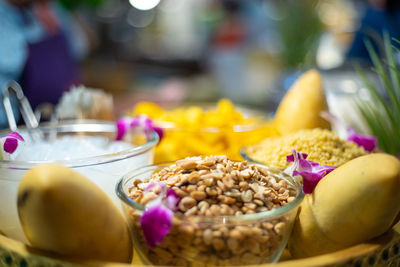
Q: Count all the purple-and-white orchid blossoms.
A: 5